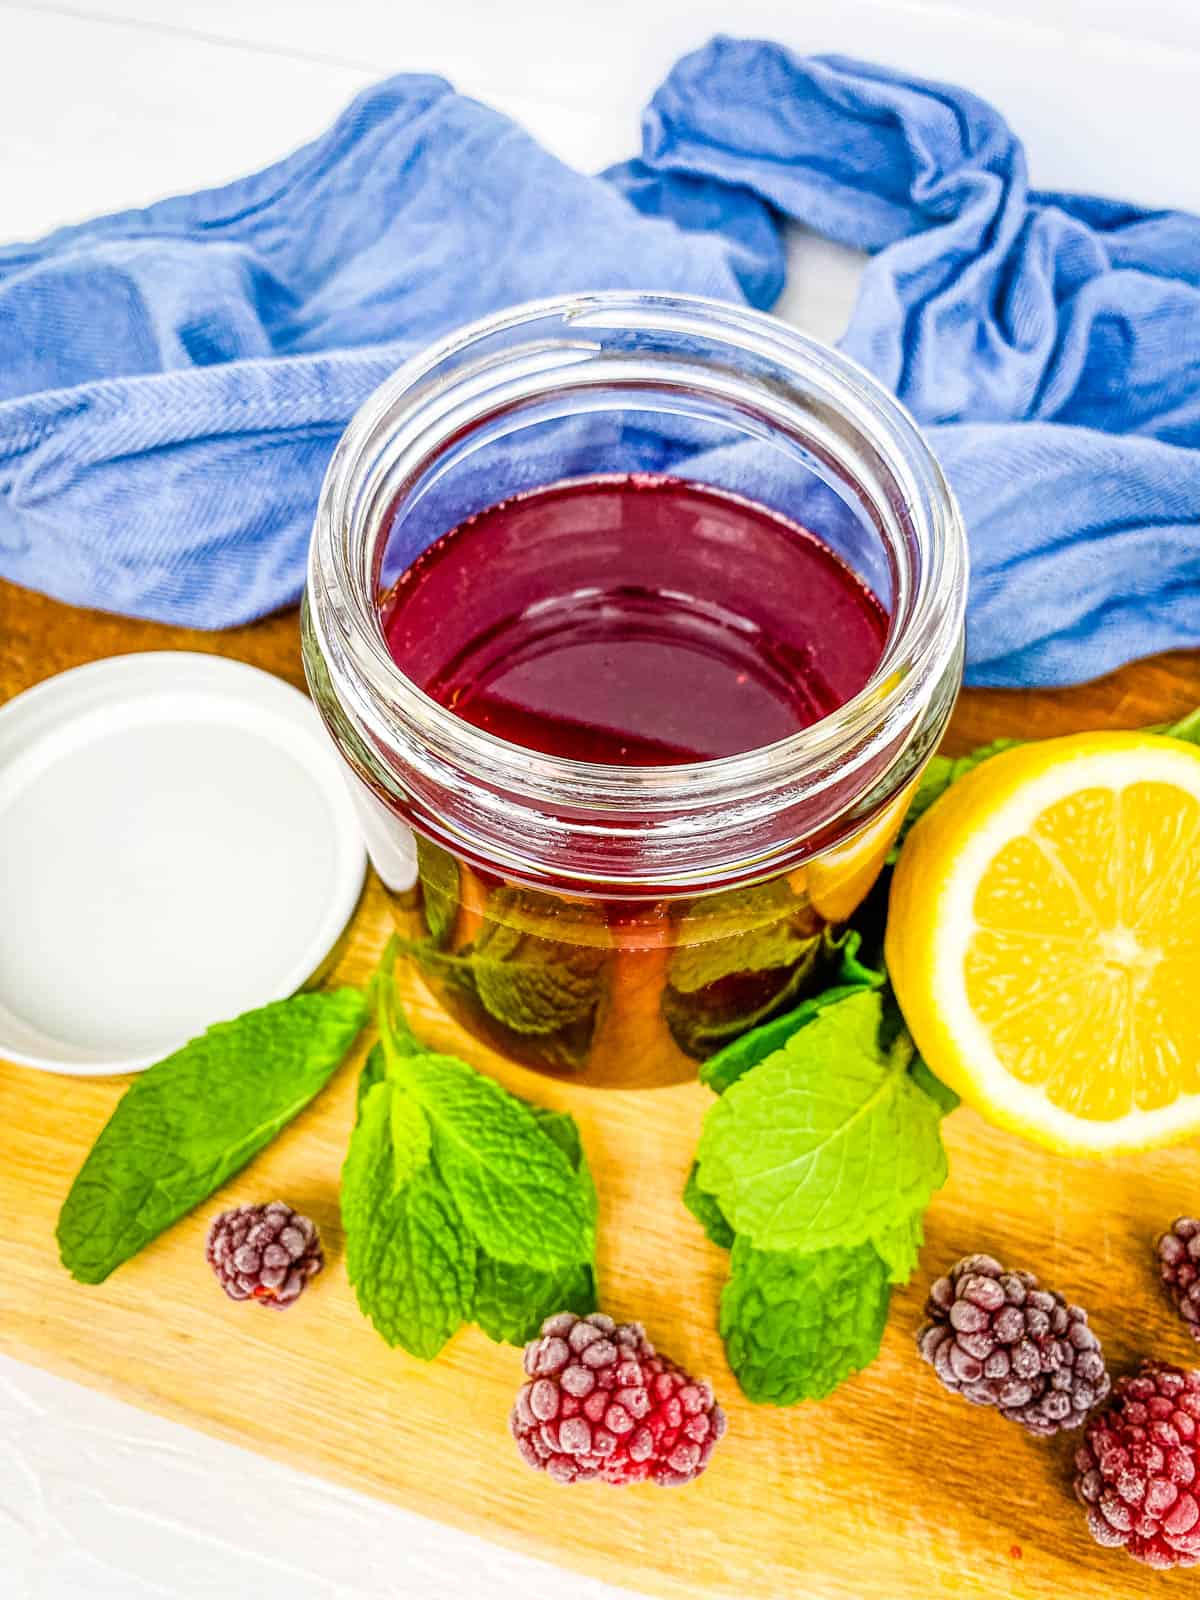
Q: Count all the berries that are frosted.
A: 5